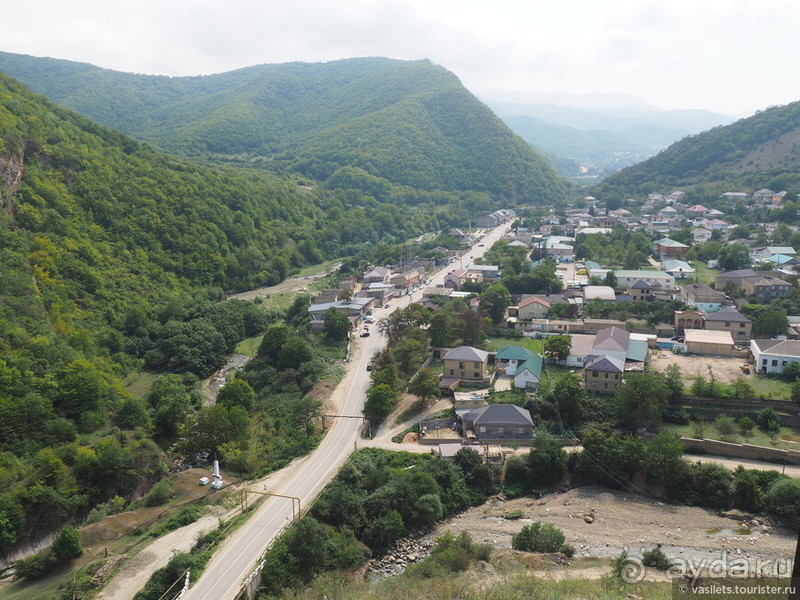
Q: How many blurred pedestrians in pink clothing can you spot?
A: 0